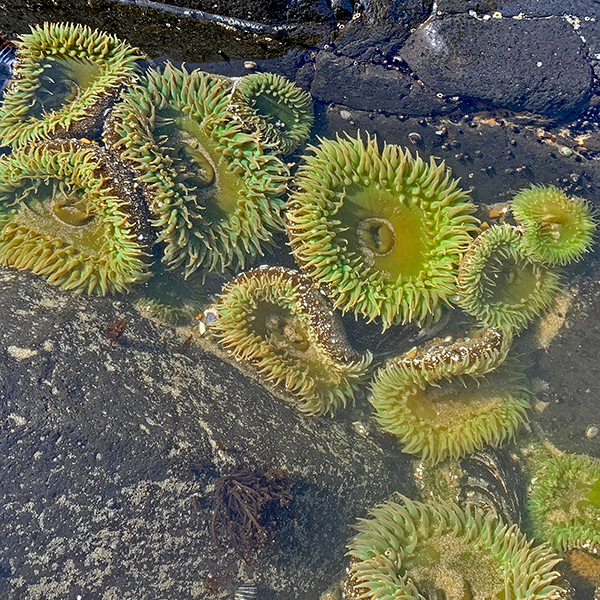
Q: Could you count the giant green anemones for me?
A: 11